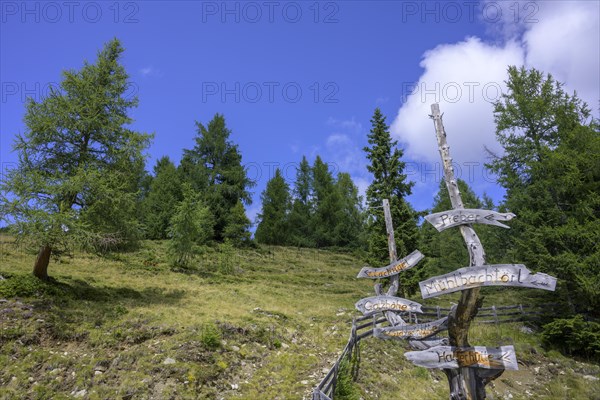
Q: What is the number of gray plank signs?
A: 6